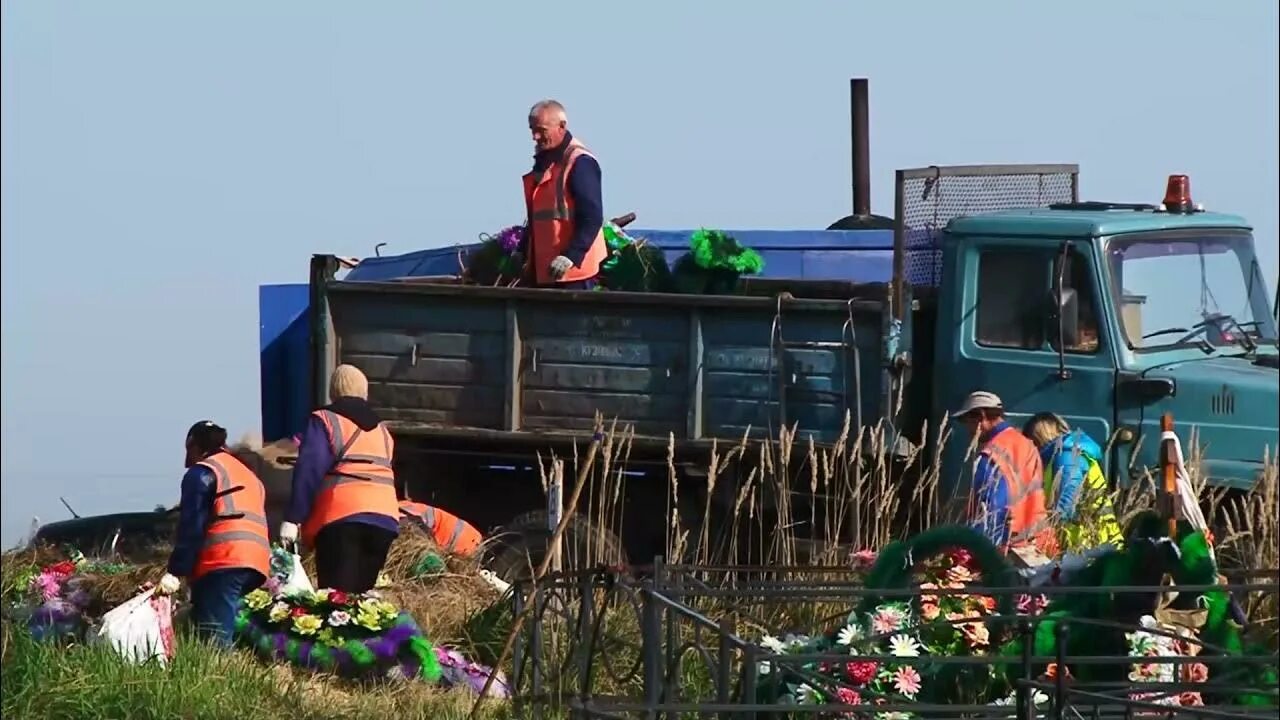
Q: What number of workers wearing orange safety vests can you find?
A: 5